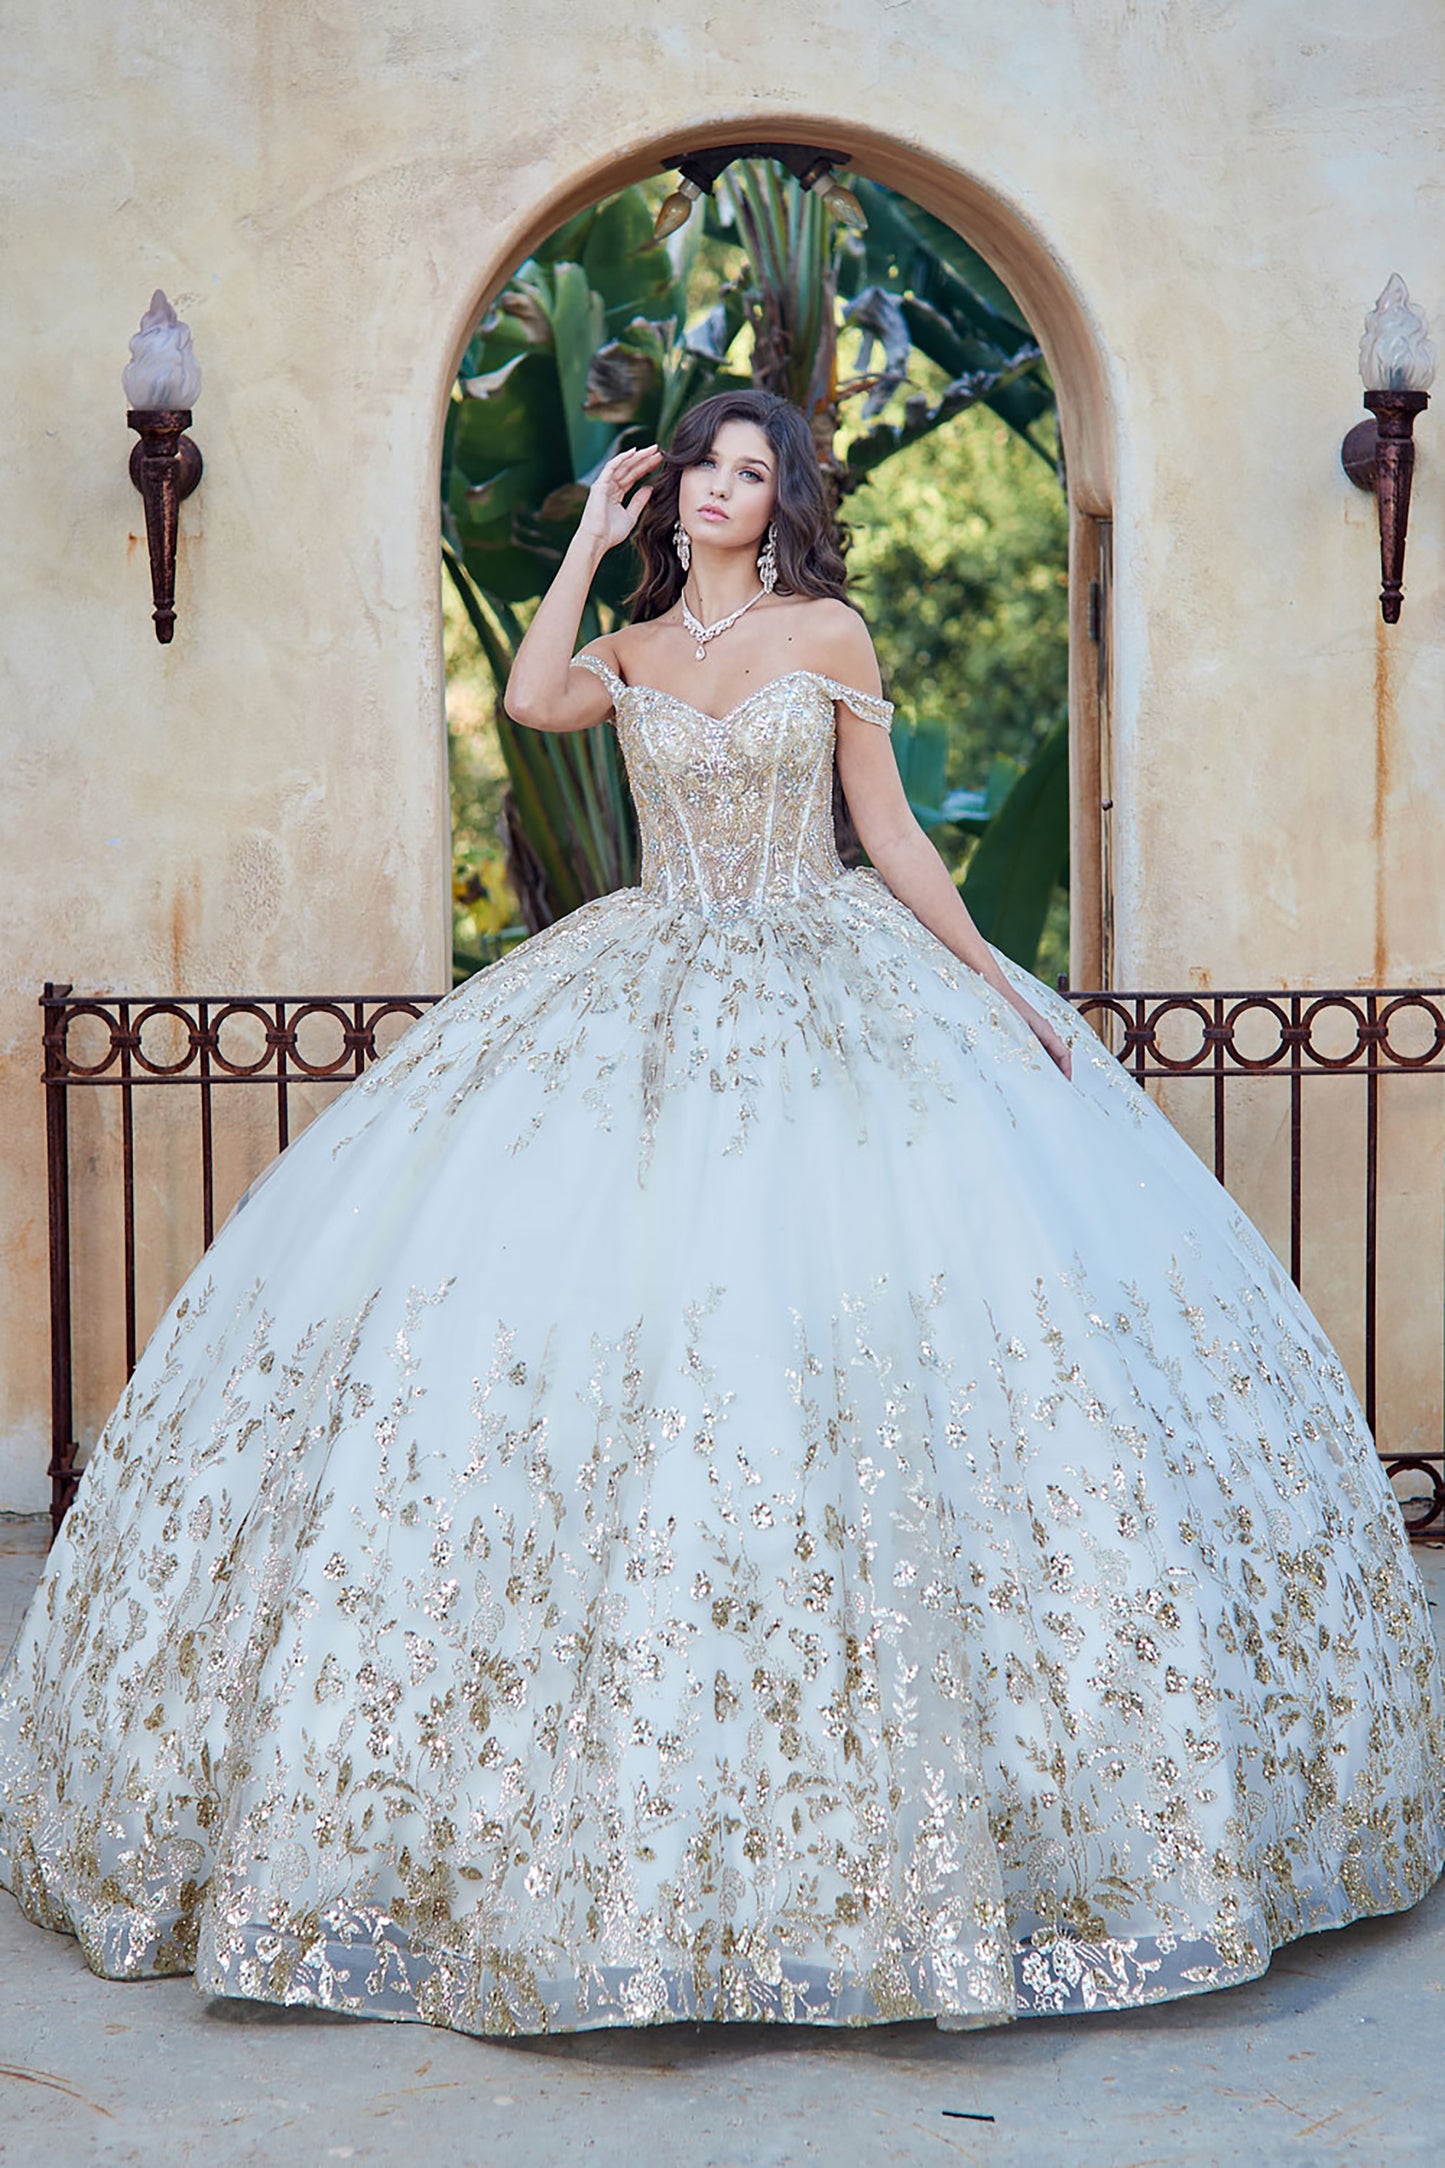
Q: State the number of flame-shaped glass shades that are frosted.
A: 2